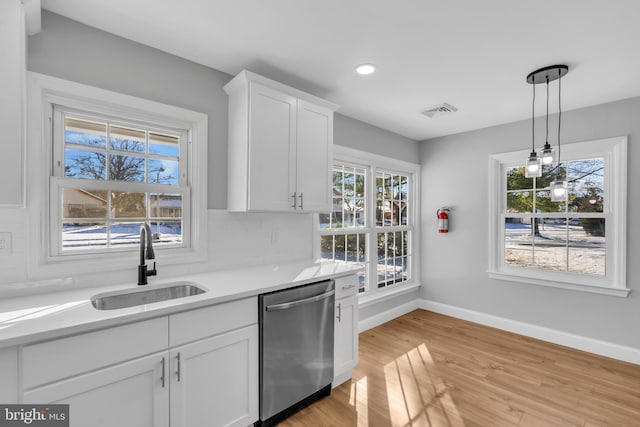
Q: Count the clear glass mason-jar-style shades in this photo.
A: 3